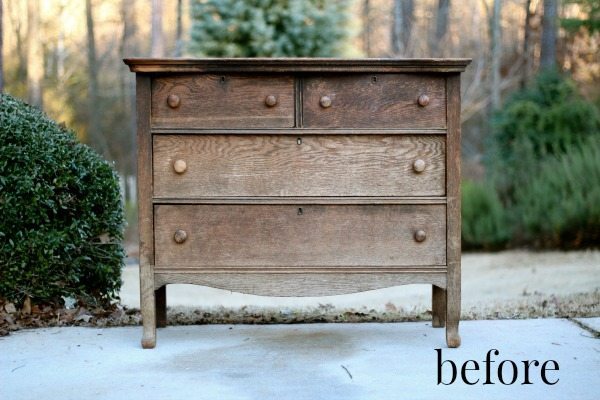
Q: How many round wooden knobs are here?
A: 8